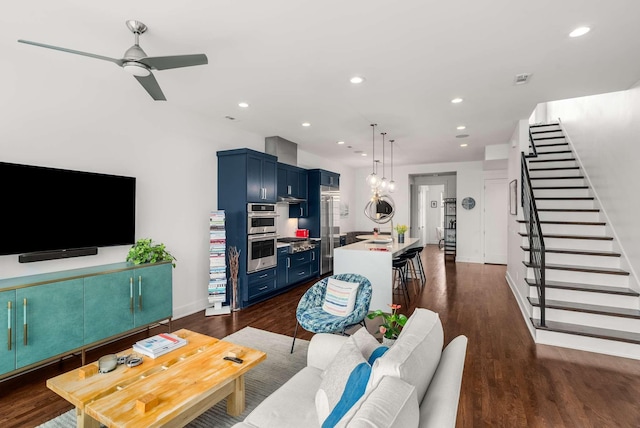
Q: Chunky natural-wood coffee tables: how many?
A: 1